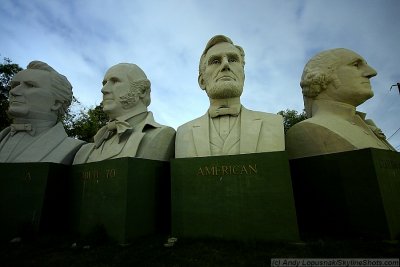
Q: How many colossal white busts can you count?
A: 4